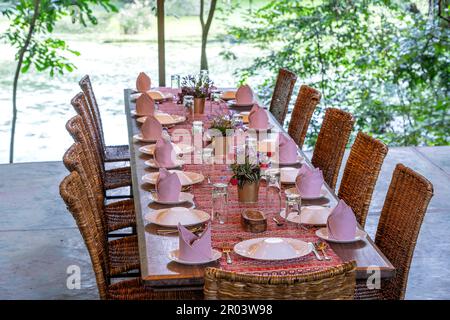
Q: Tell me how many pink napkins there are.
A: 11